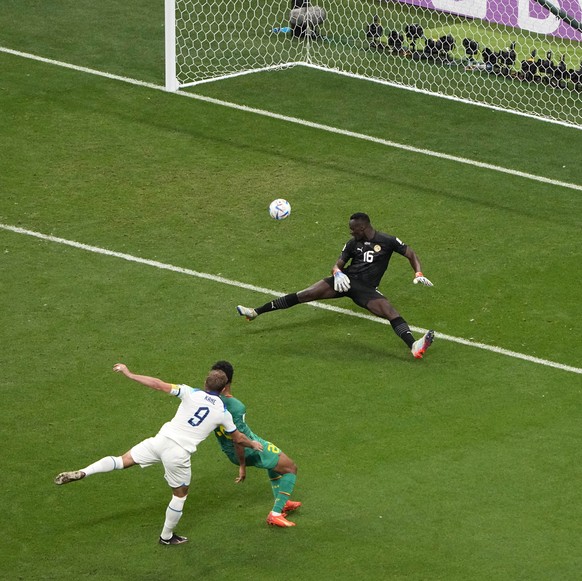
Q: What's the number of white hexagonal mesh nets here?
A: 1